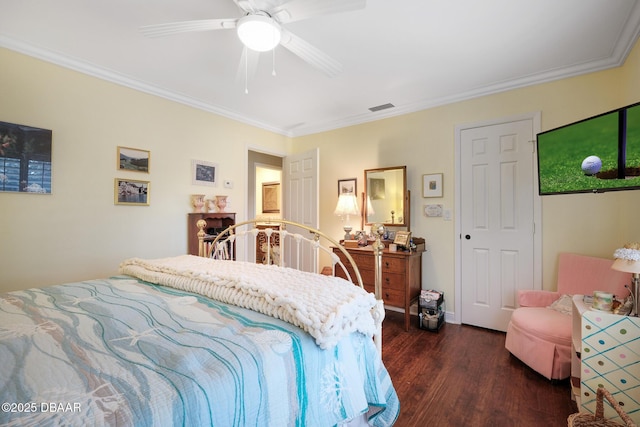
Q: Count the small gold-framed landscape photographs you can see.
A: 2